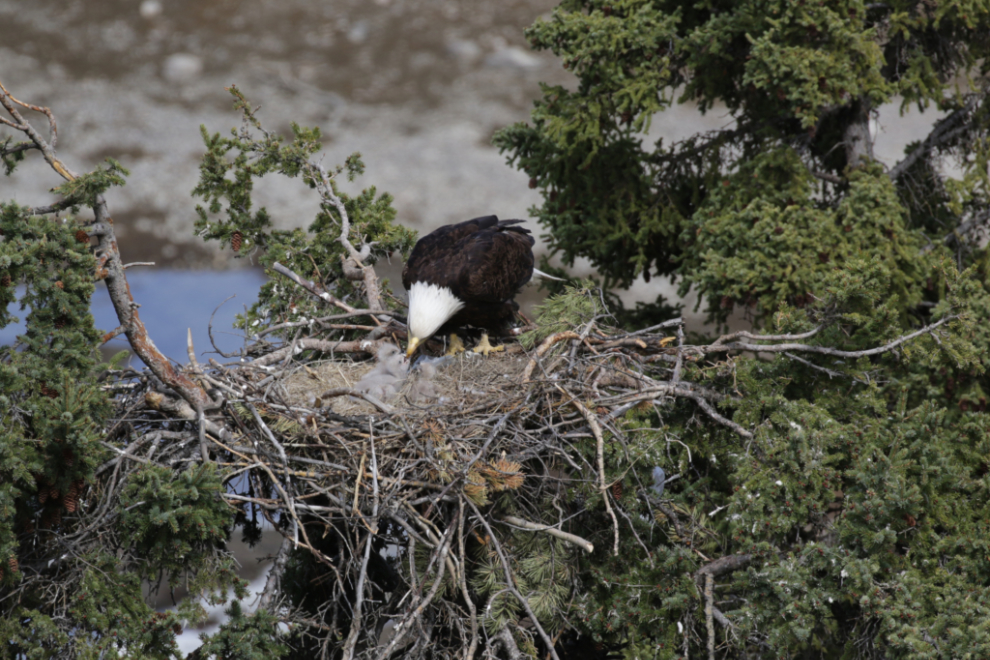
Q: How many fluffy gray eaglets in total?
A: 3